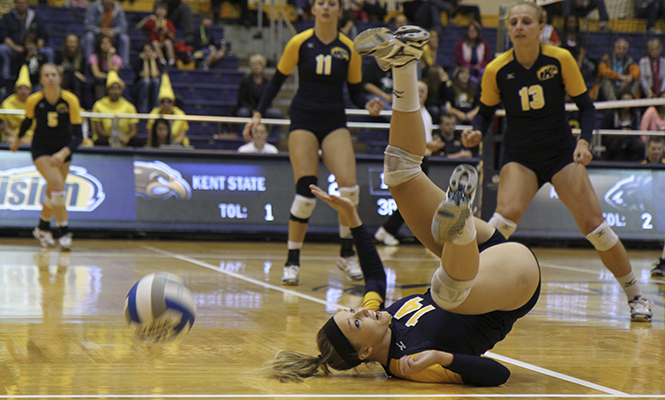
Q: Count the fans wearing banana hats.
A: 3